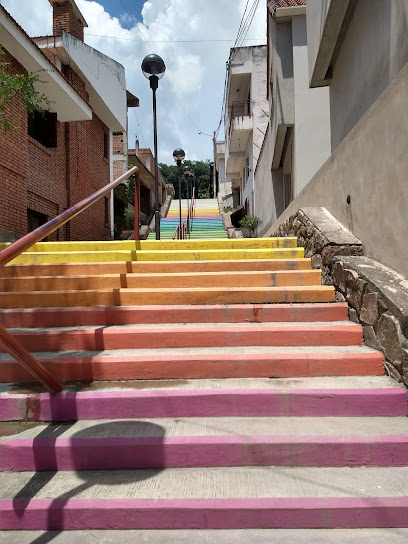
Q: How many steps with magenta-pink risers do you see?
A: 3